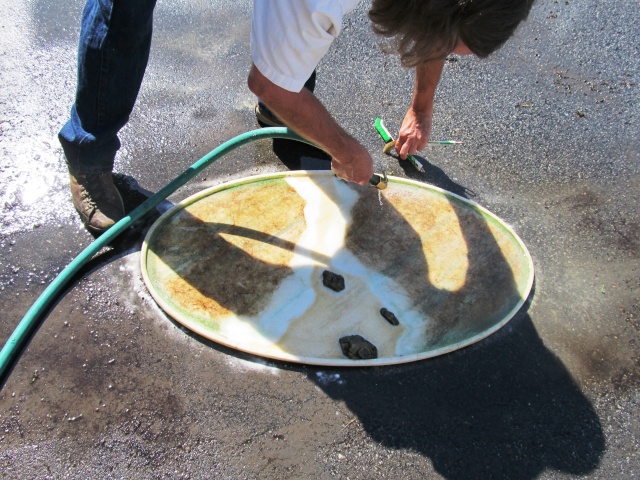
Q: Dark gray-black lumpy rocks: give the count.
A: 3